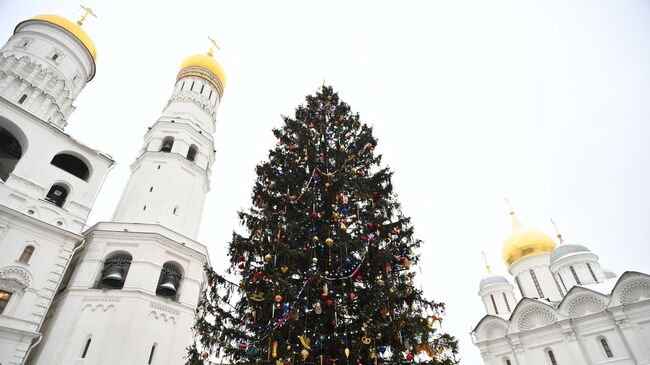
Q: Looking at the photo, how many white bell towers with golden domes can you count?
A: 2